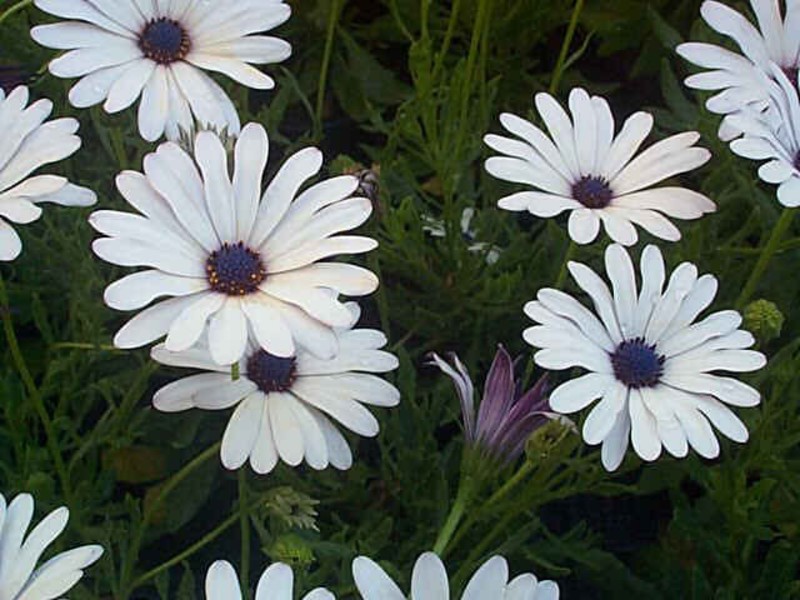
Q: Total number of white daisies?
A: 11